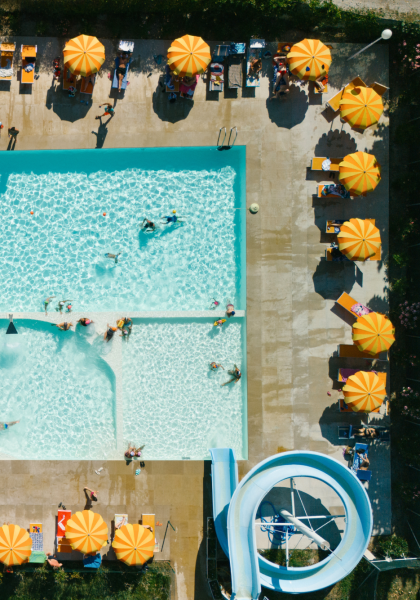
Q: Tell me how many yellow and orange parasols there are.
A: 11